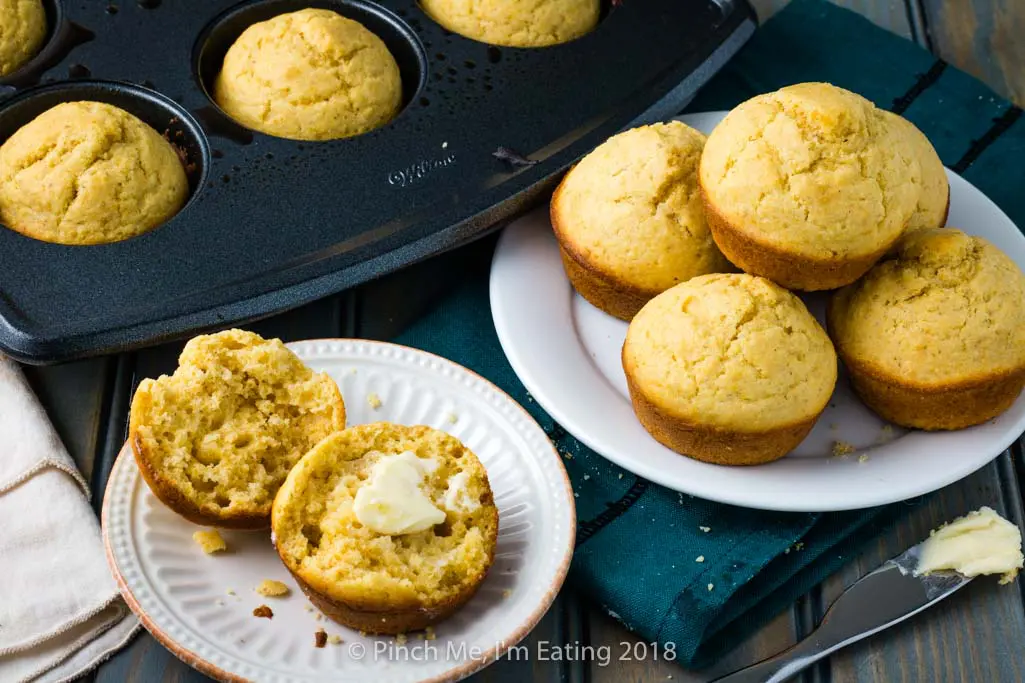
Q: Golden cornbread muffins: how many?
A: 10